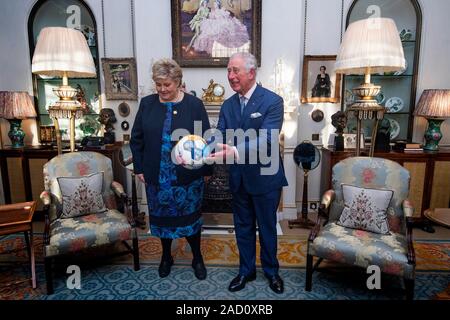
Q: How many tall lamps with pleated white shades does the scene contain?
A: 2